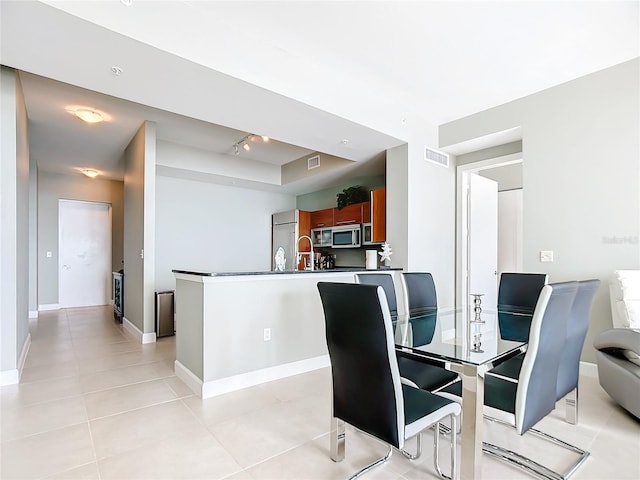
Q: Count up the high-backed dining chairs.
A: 6